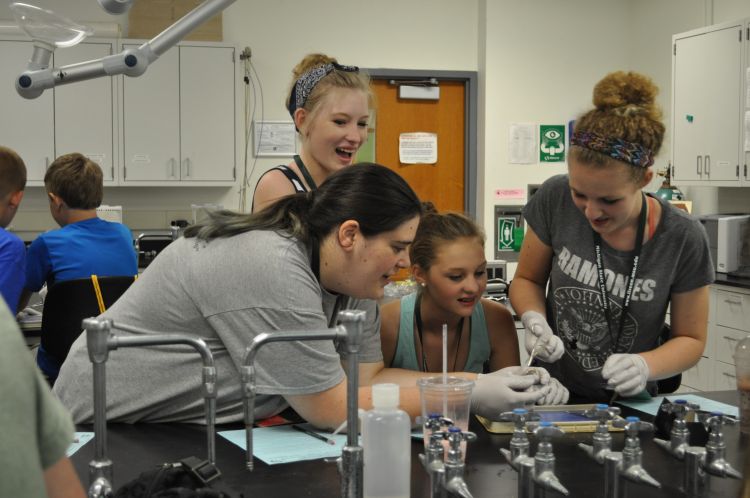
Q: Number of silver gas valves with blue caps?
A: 8